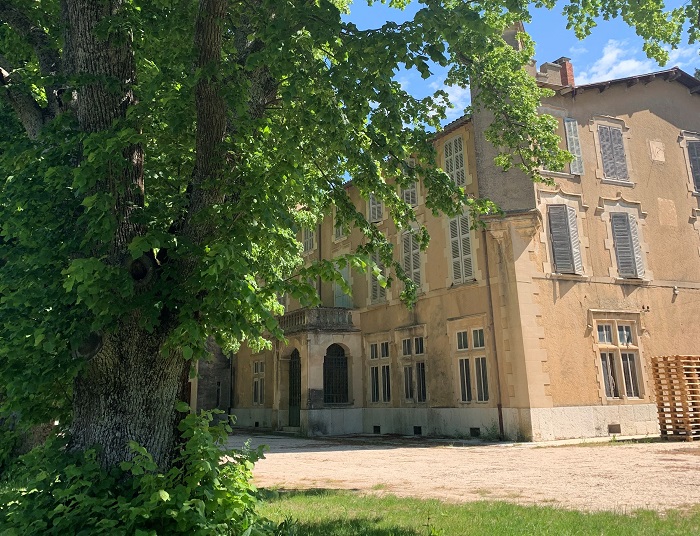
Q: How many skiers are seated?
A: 0